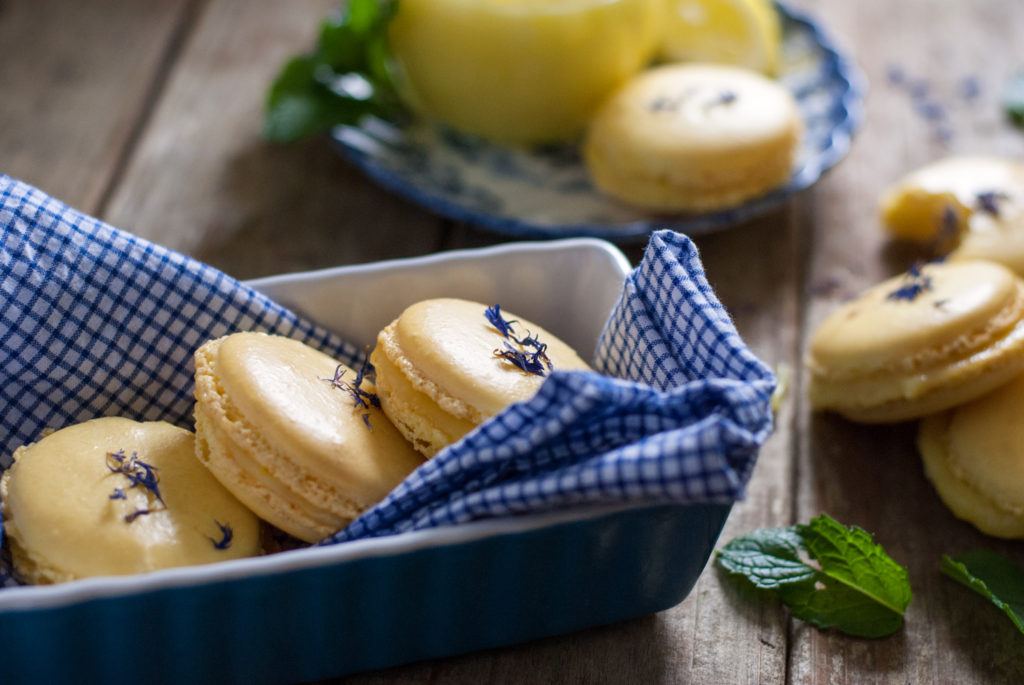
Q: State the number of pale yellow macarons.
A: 7